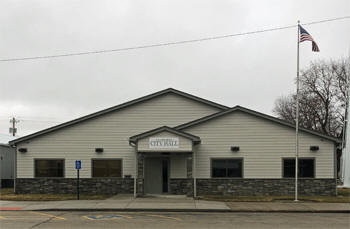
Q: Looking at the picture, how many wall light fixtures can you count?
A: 4